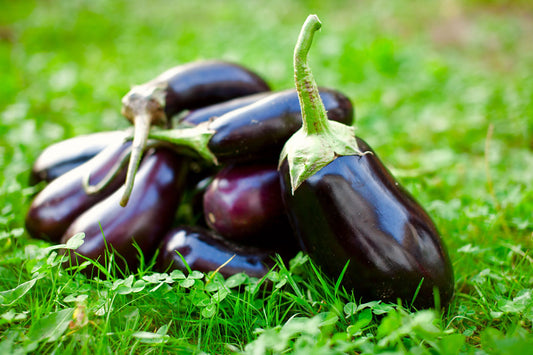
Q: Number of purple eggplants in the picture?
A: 9